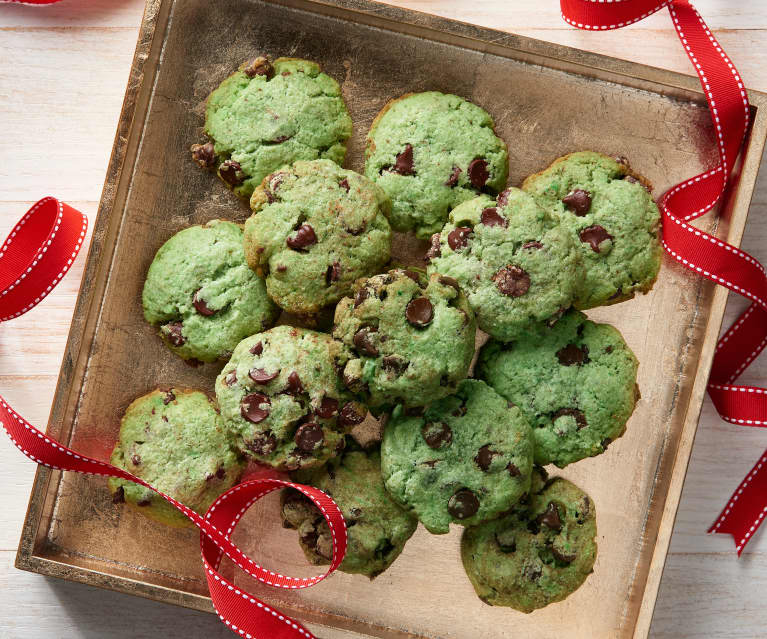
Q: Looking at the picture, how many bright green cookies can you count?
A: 13